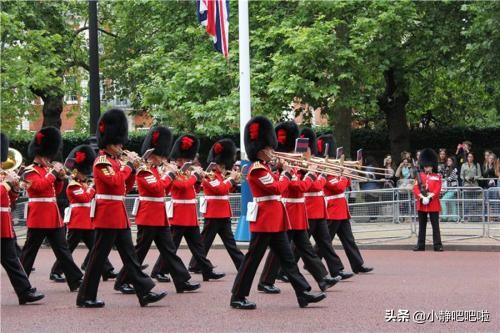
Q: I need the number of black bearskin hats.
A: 12